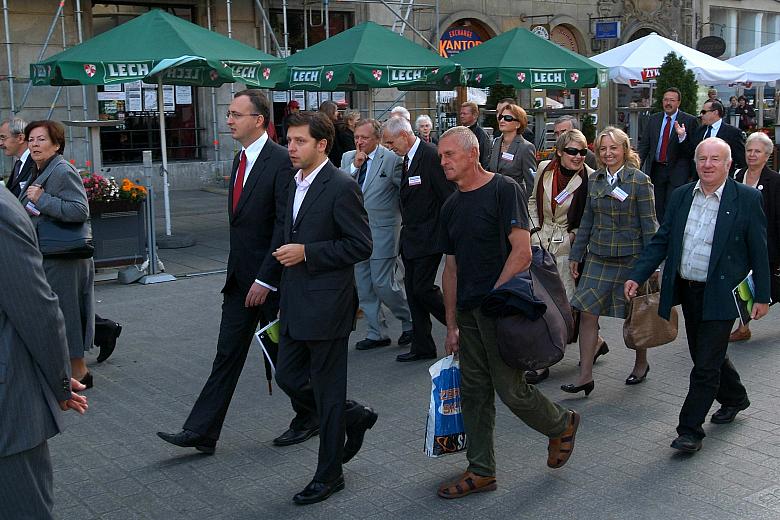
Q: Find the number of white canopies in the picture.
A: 2